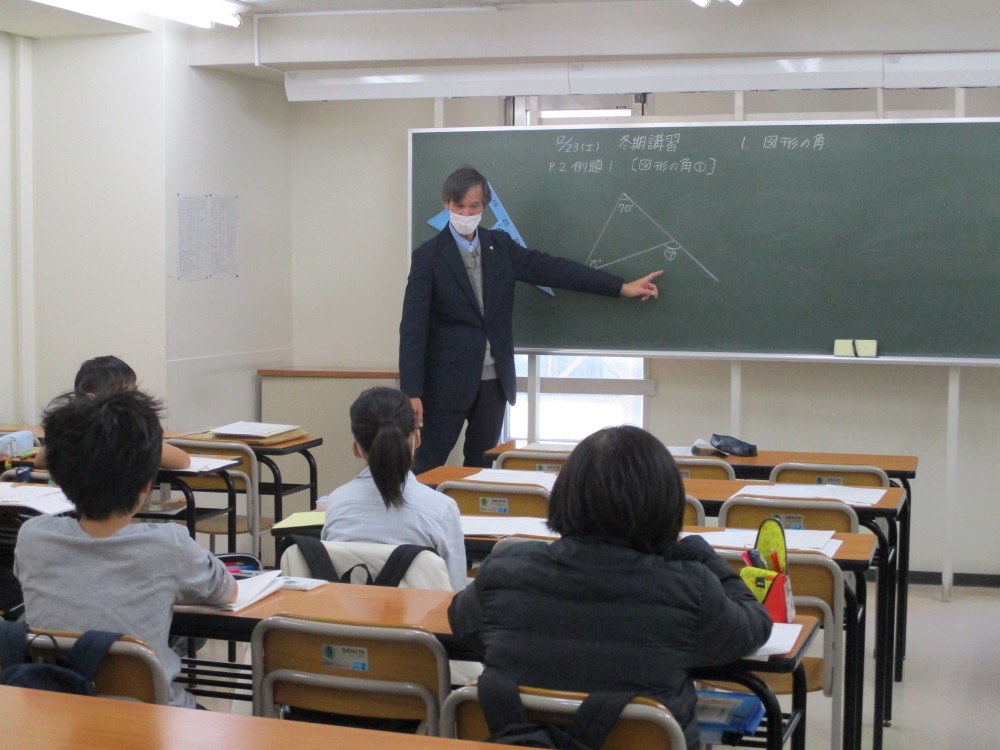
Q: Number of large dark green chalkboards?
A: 1